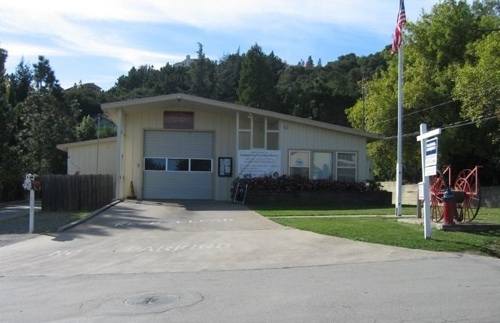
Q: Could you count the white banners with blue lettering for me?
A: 1